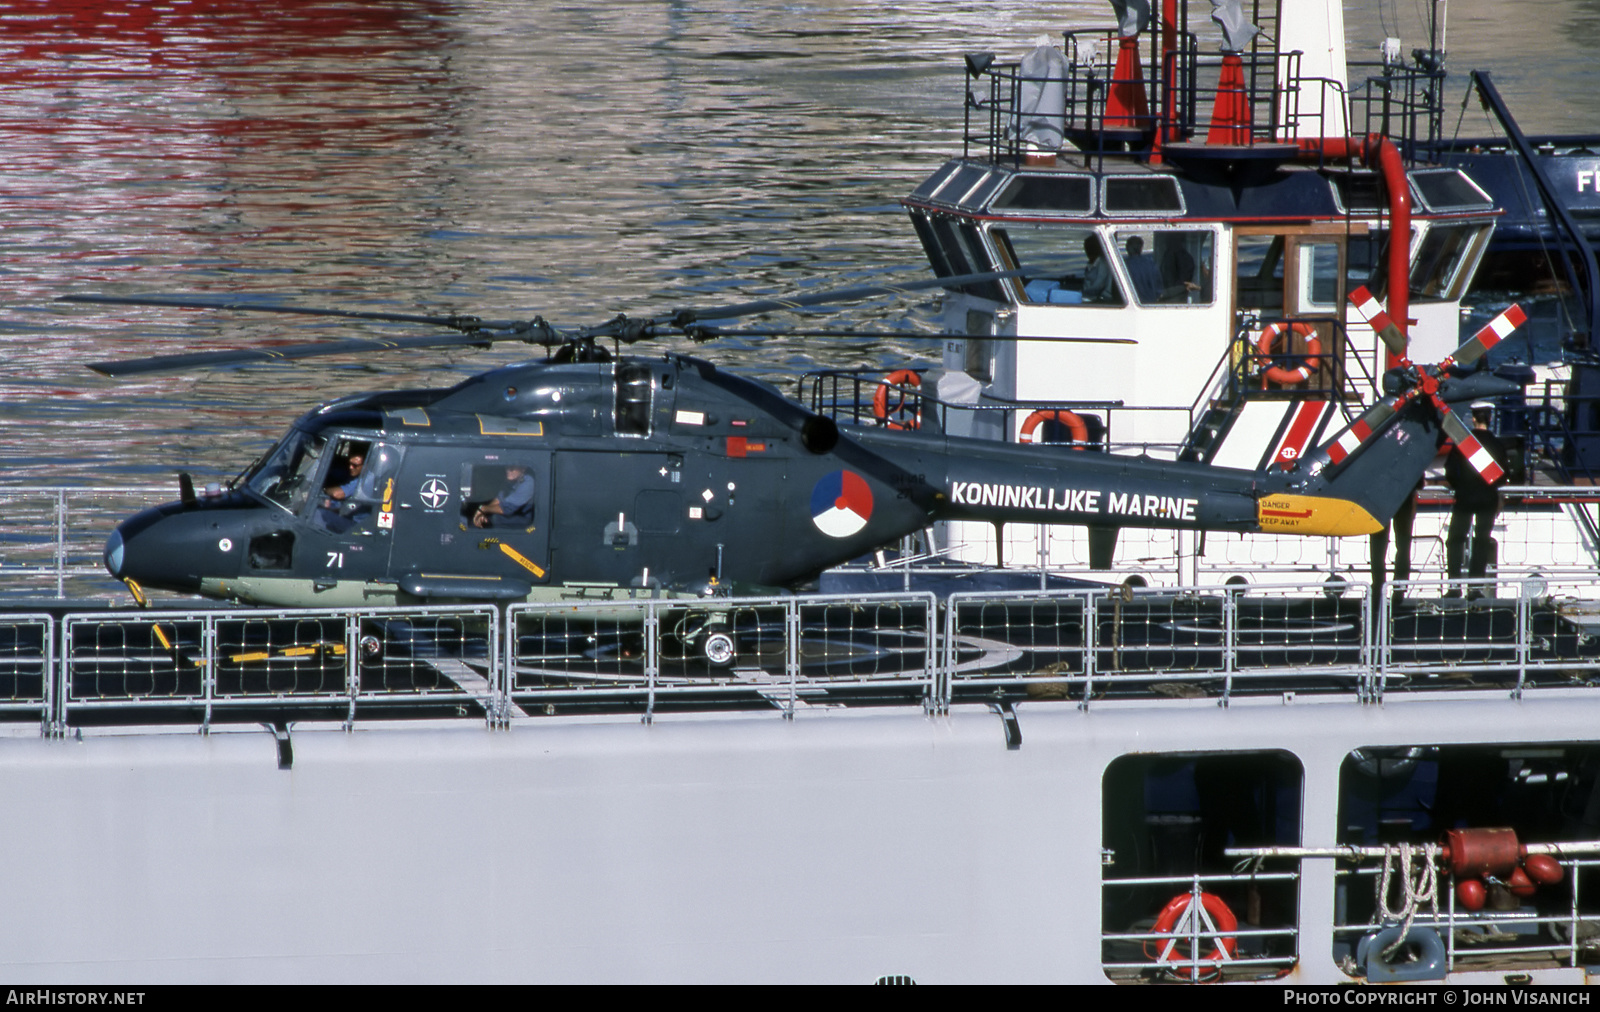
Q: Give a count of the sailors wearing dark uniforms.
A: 2